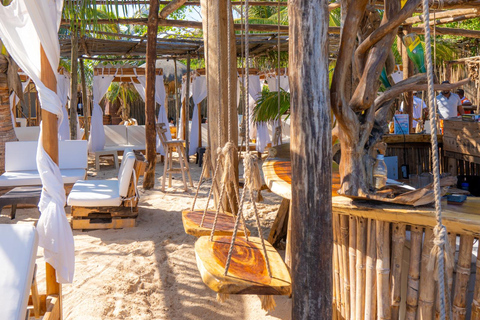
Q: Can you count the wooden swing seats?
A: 2